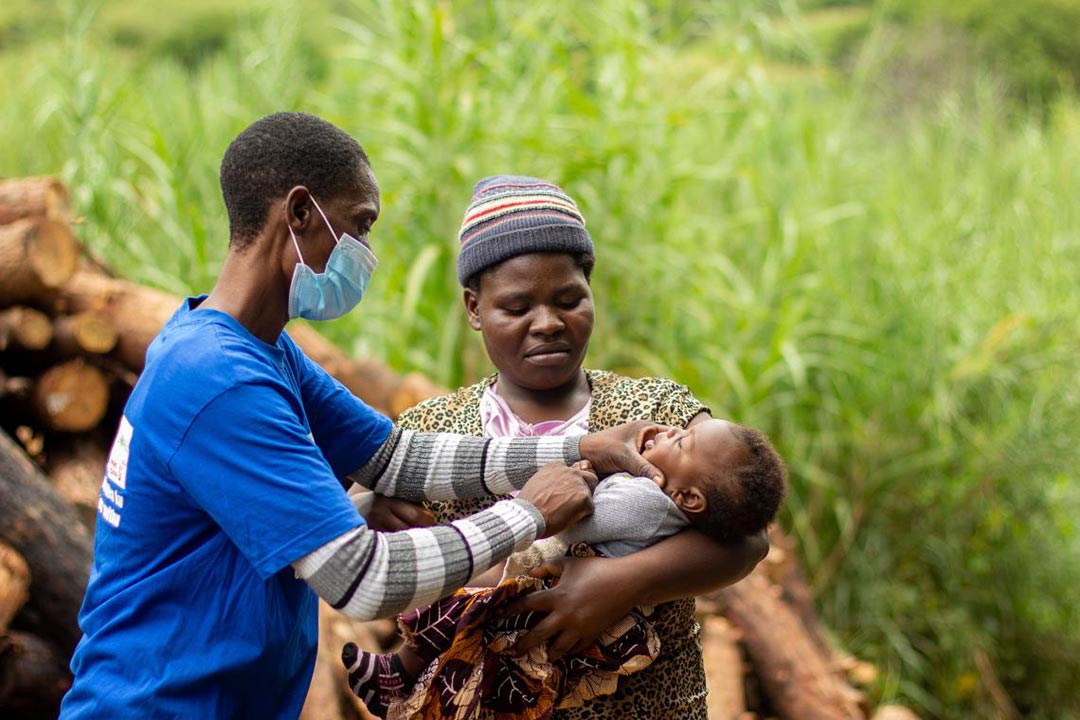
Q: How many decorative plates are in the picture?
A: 0